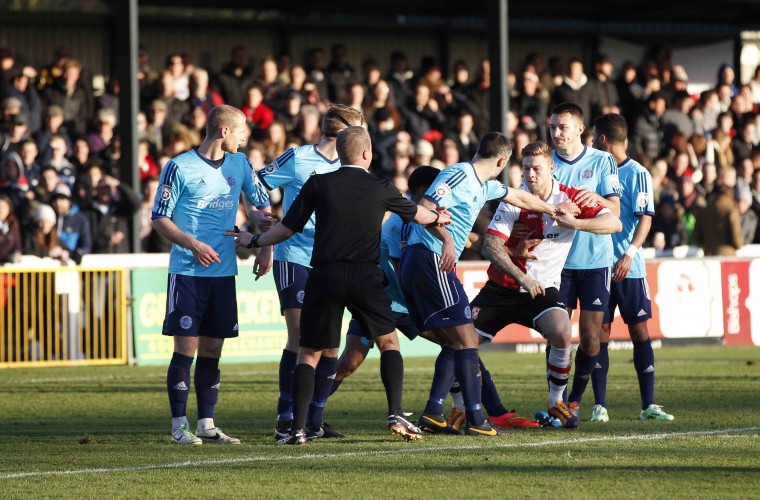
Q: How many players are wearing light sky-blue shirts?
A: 6